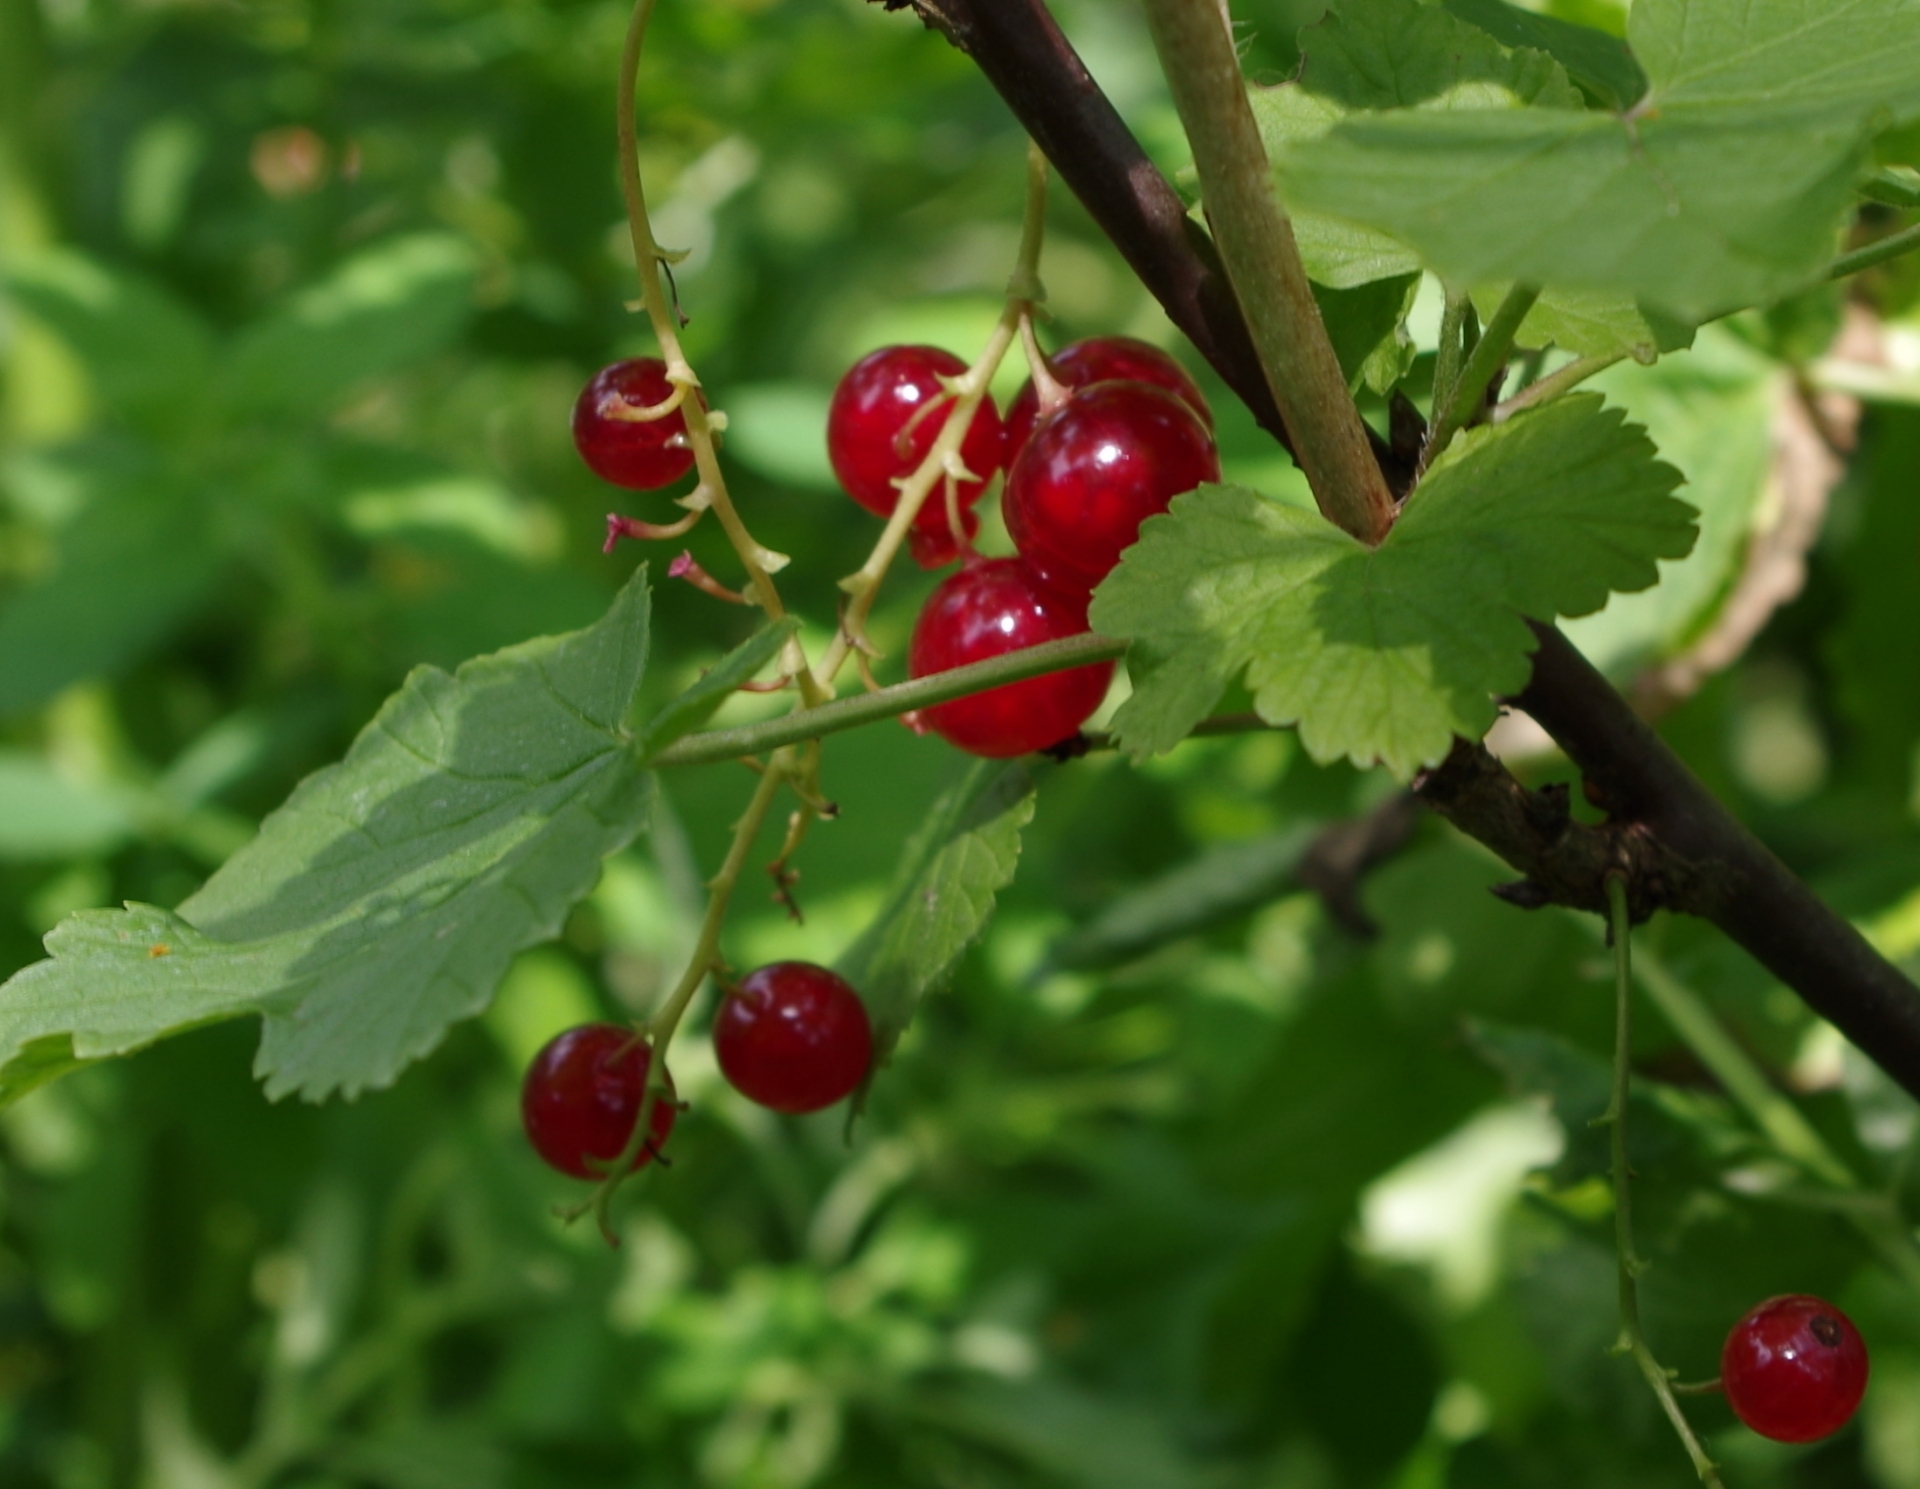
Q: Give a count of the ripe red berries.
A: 8